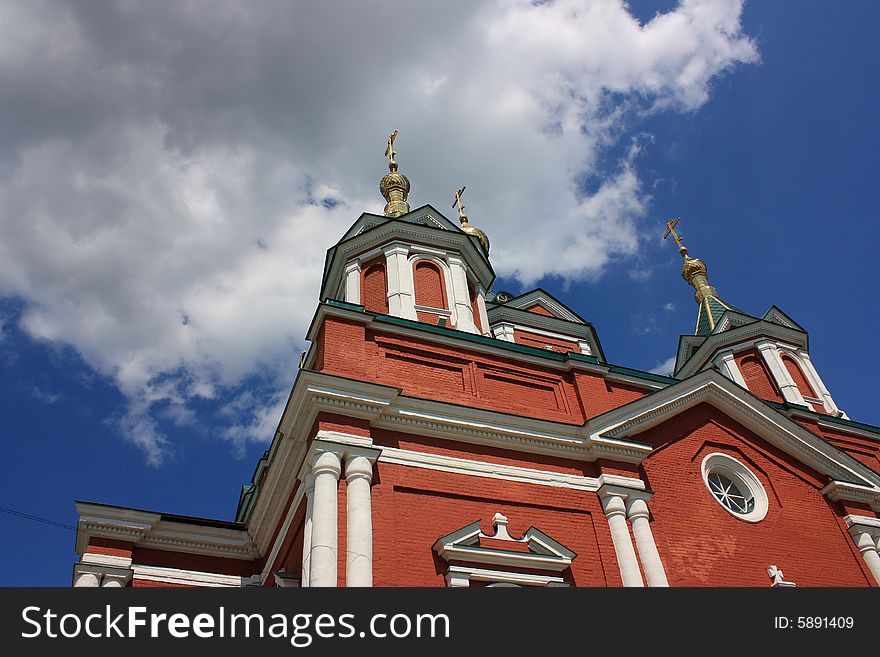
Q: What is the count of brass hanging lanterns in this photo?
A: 0